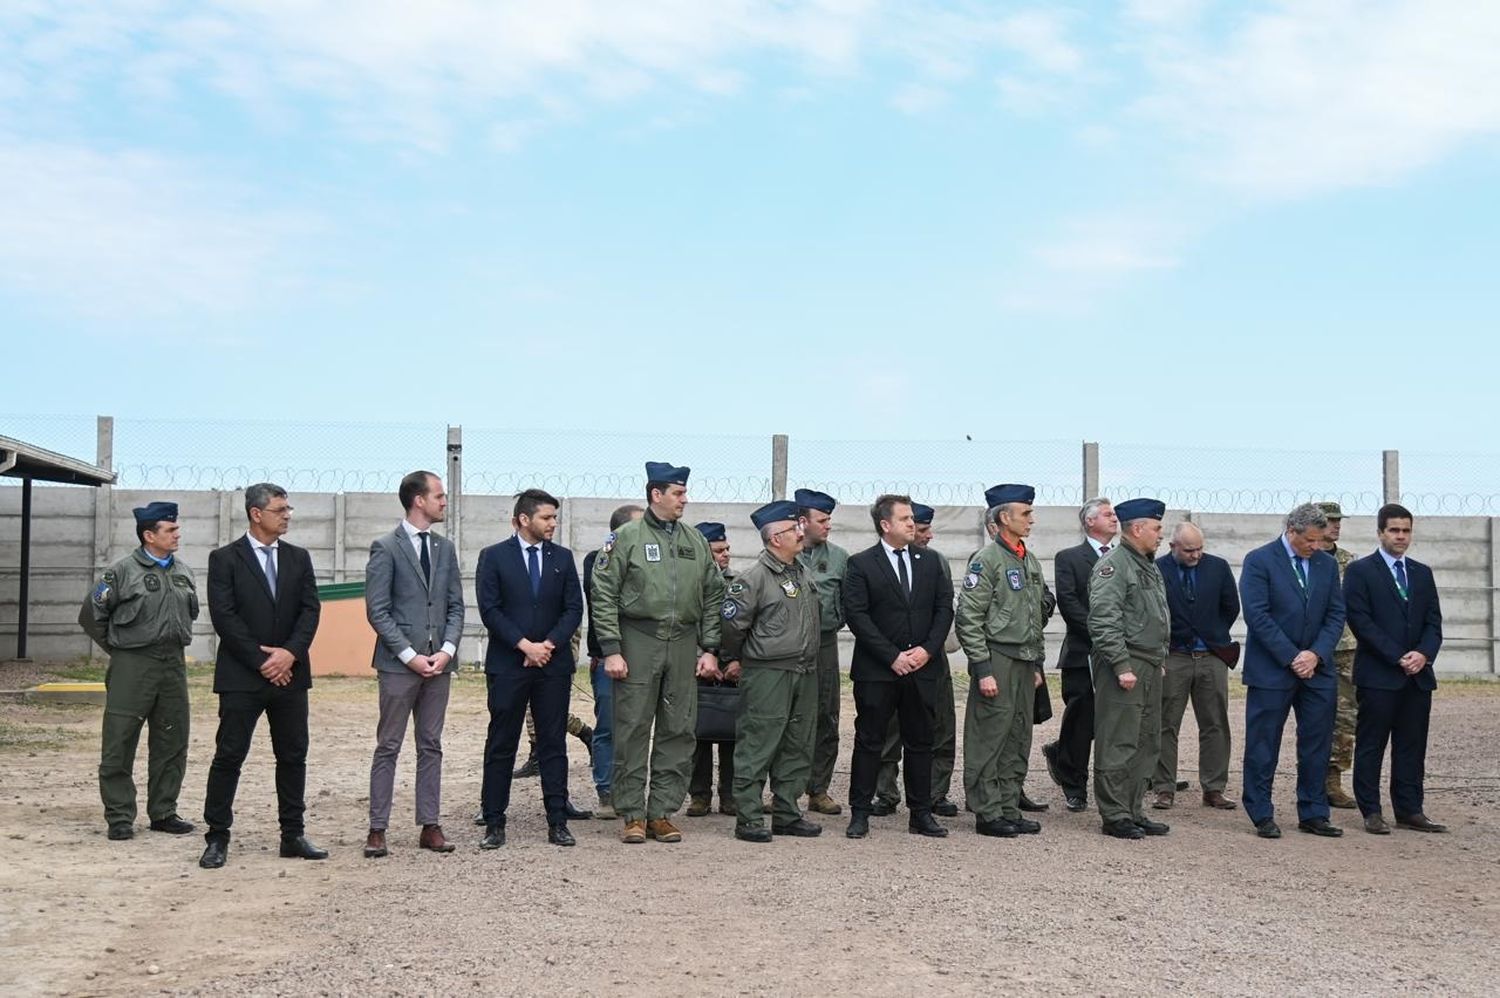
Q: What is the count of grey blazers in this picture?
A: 1